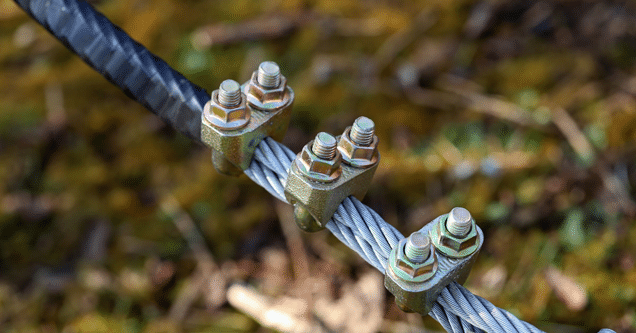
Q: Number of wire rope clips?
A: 3